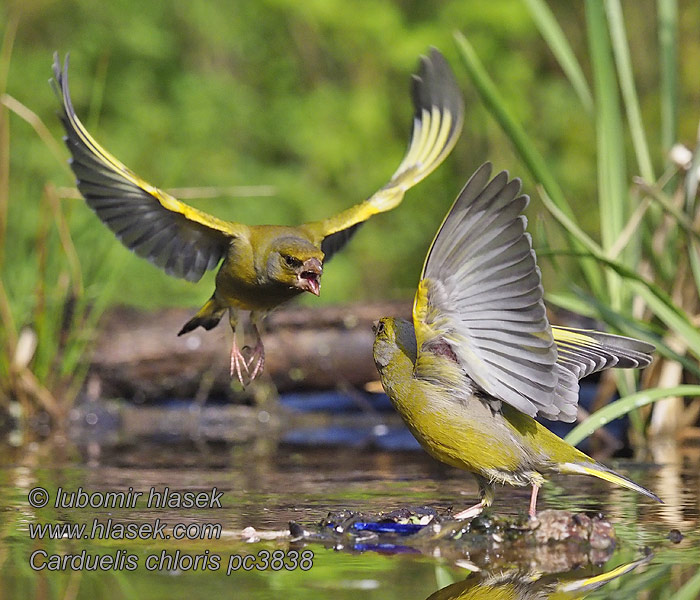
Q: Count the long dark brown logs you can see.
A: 1